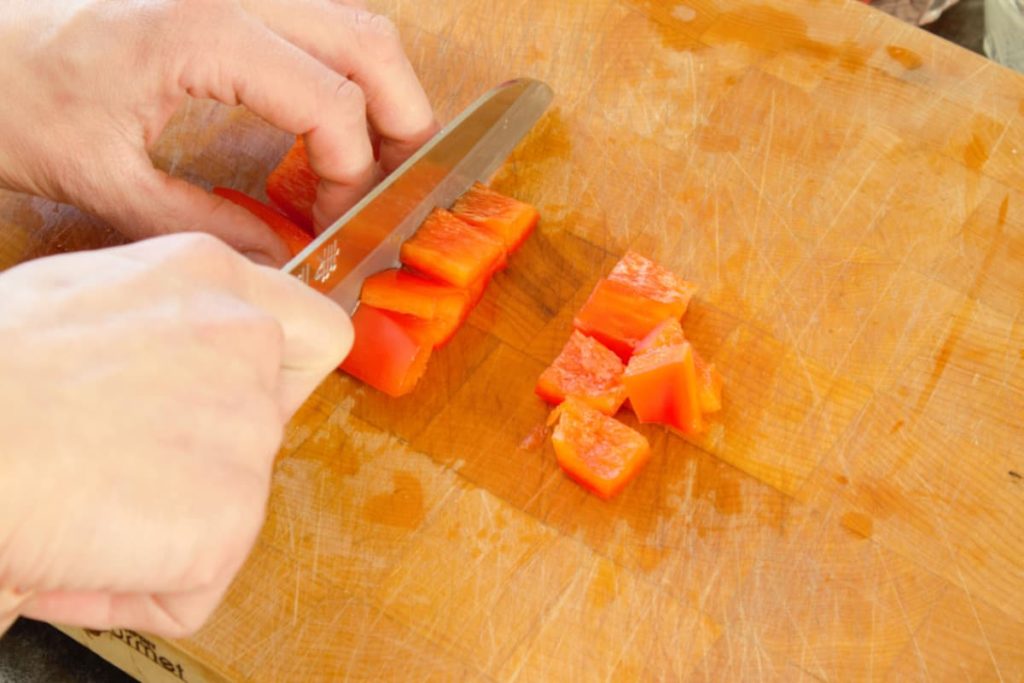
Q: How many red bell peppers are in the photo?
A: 1